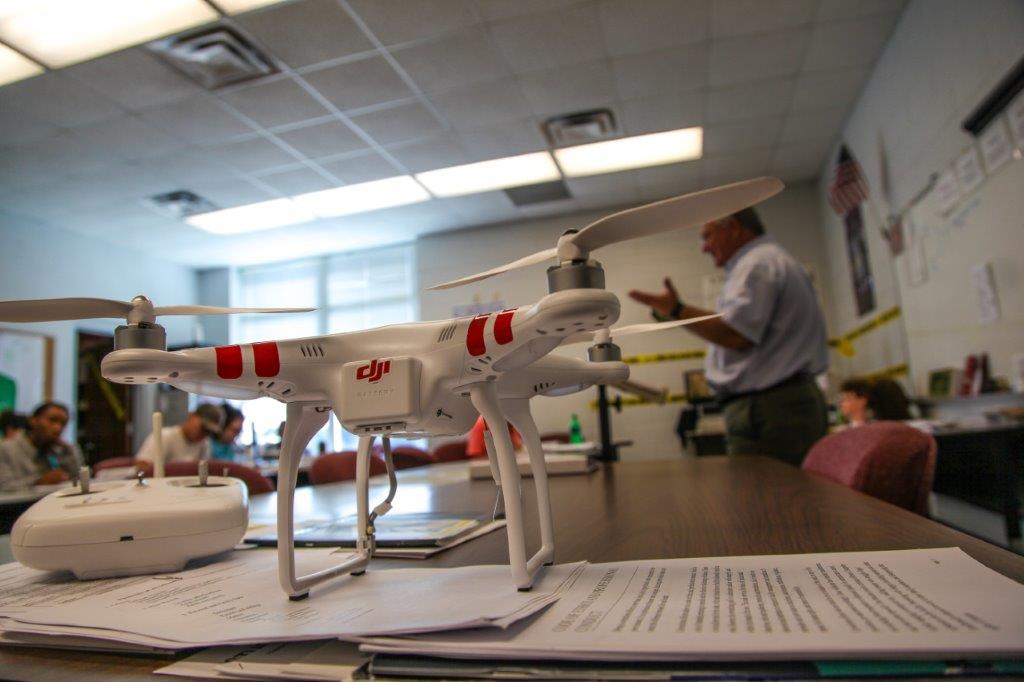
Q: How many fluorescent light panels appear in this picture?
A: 7